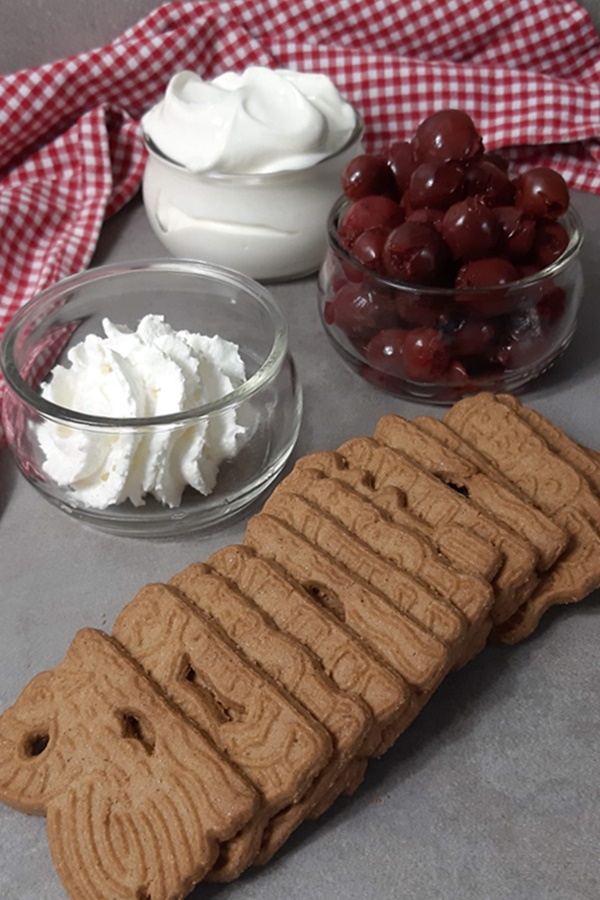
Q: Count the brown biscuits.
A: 13